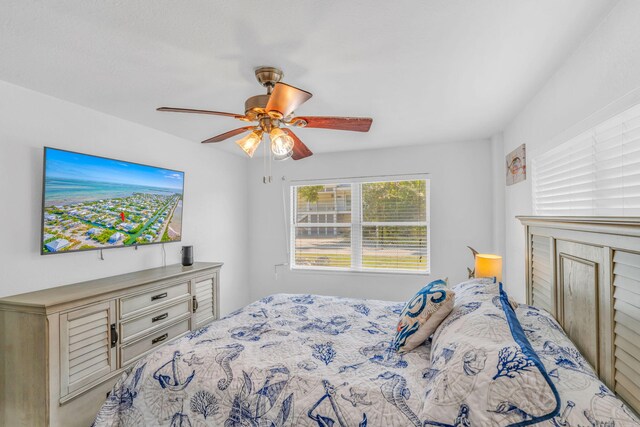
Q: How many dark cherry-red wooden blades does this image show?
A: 5